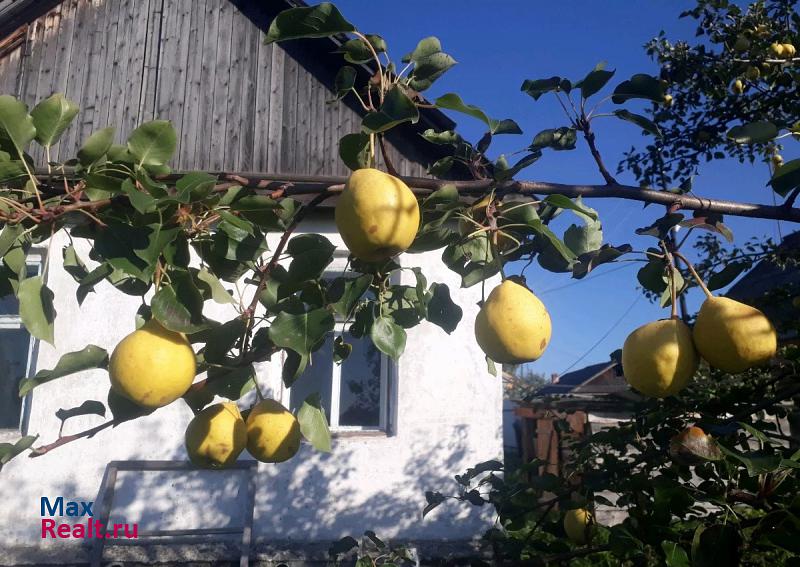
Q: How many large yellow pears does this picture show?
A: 7